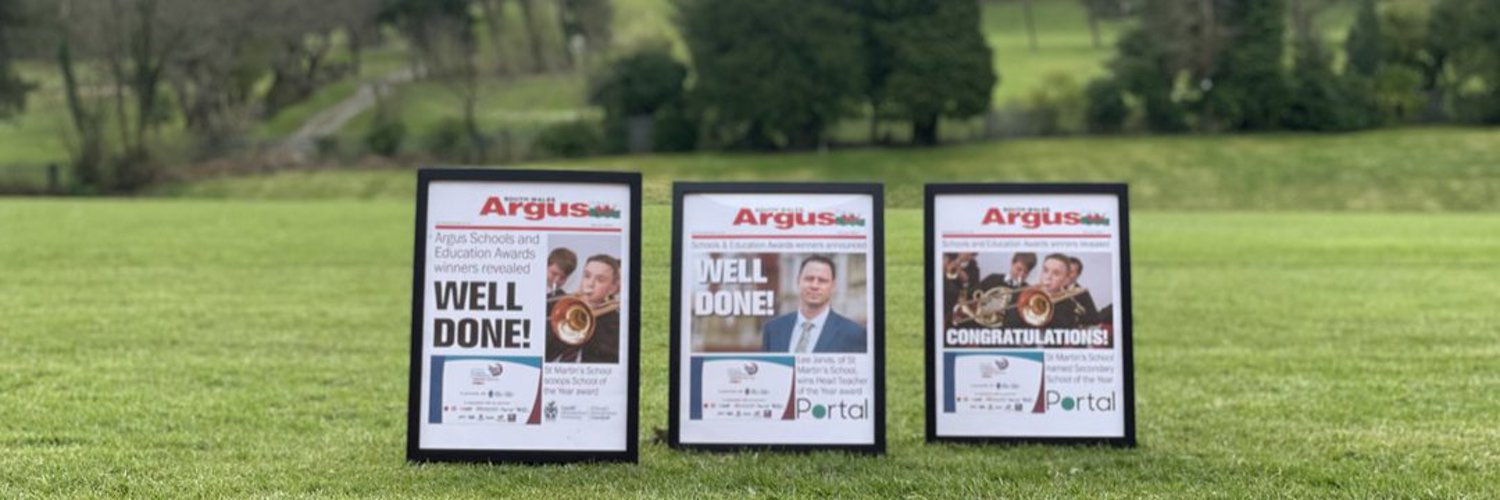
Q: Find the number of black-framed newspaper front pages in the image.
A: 3